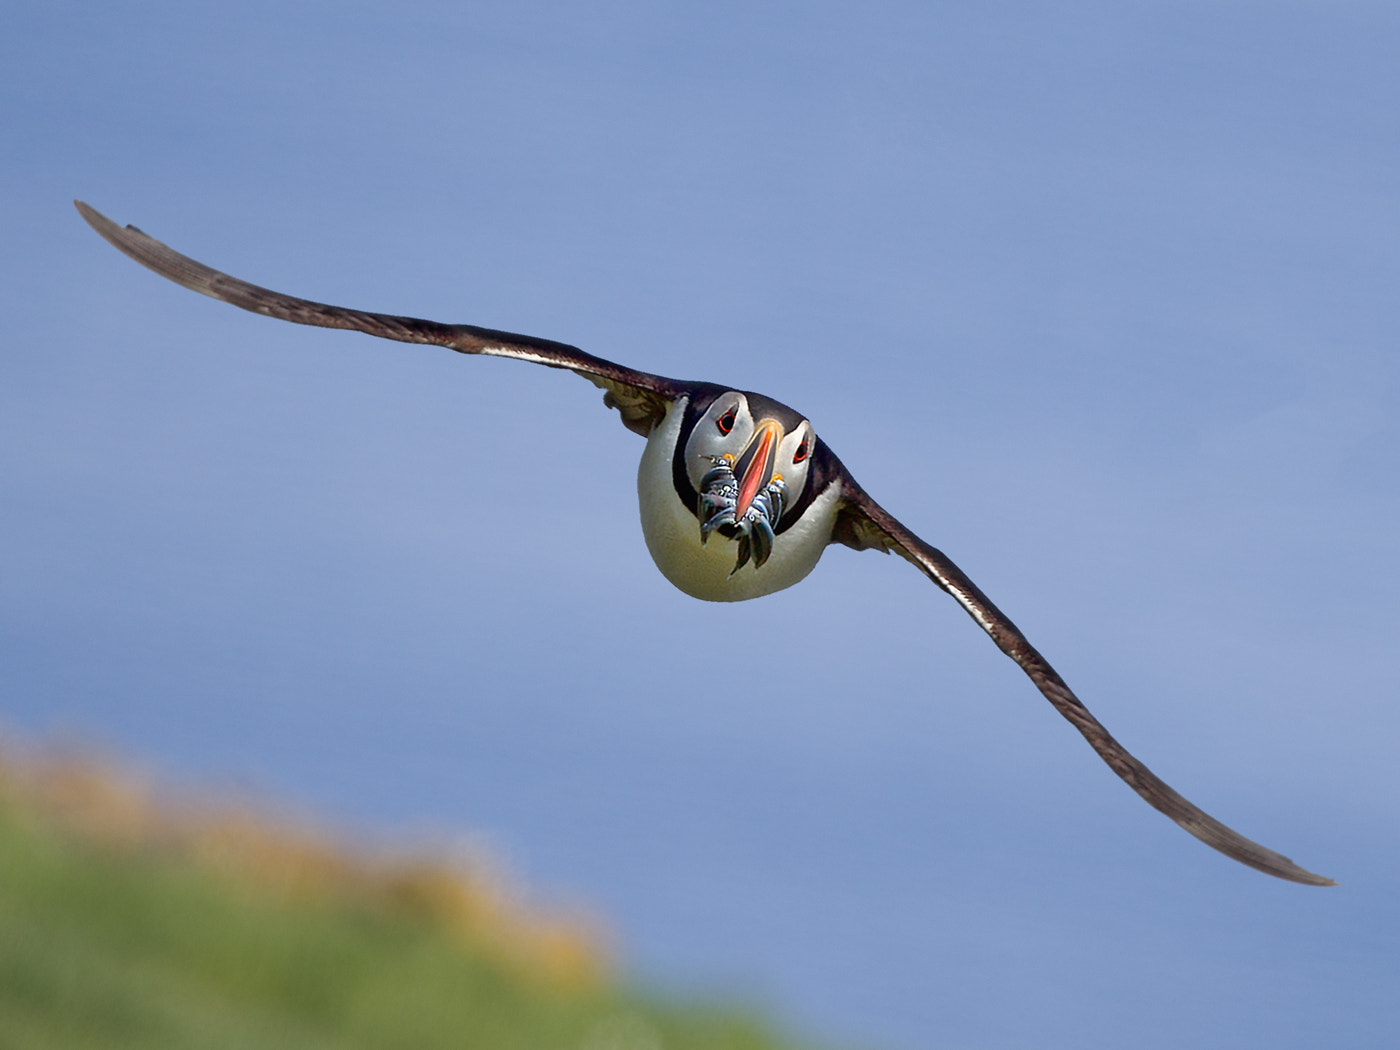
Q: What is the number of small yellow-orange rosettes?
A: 2